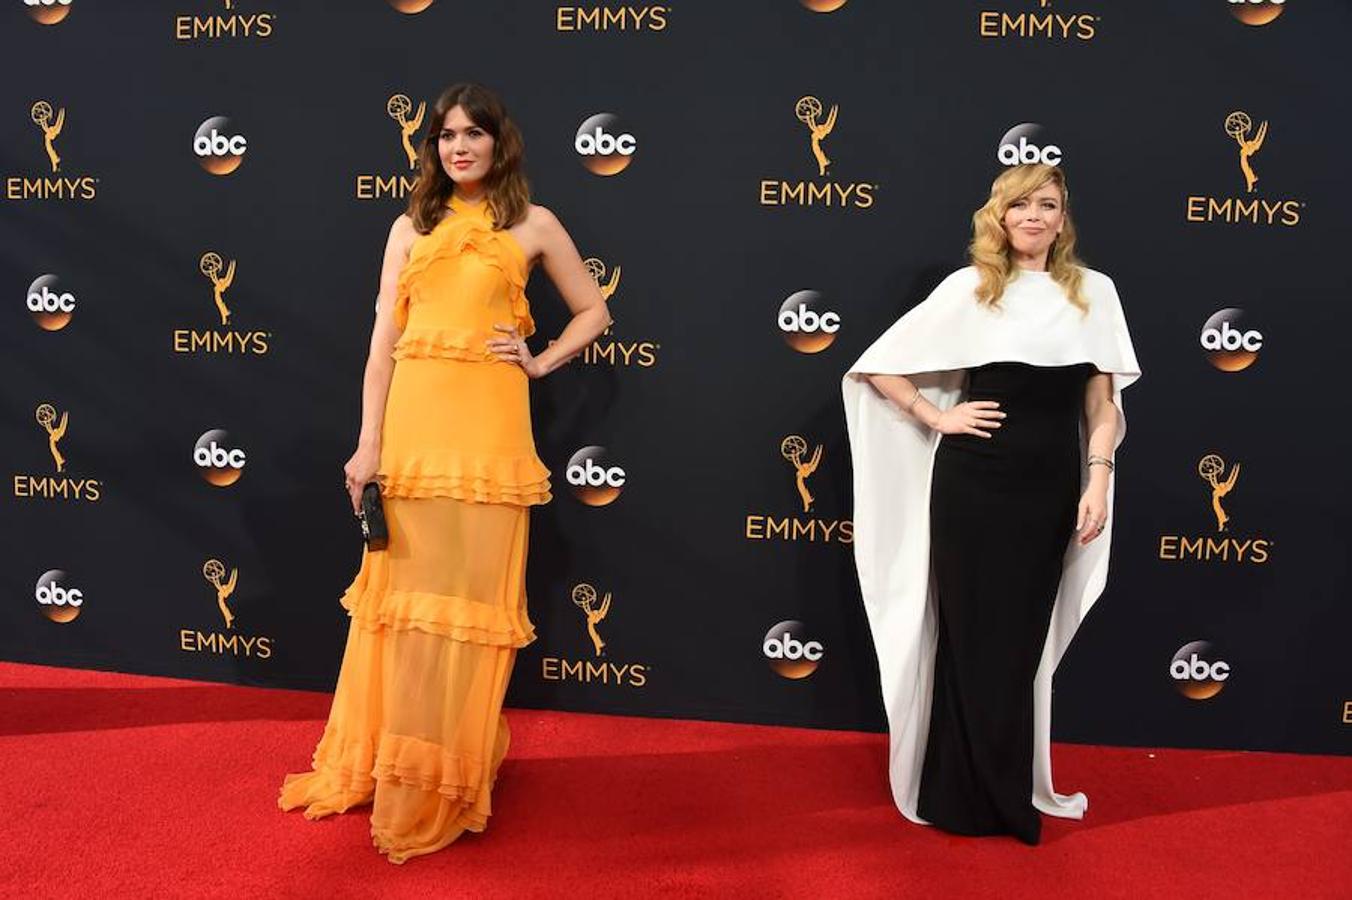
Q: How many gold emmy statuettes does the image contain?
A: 11